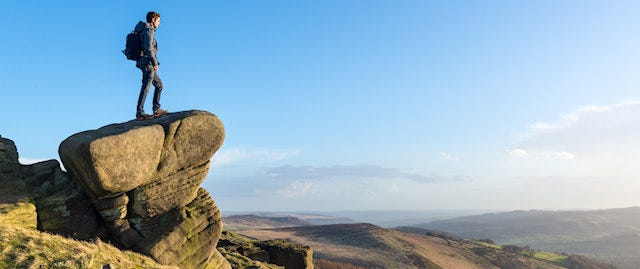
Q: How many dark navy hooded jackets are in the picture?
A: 1